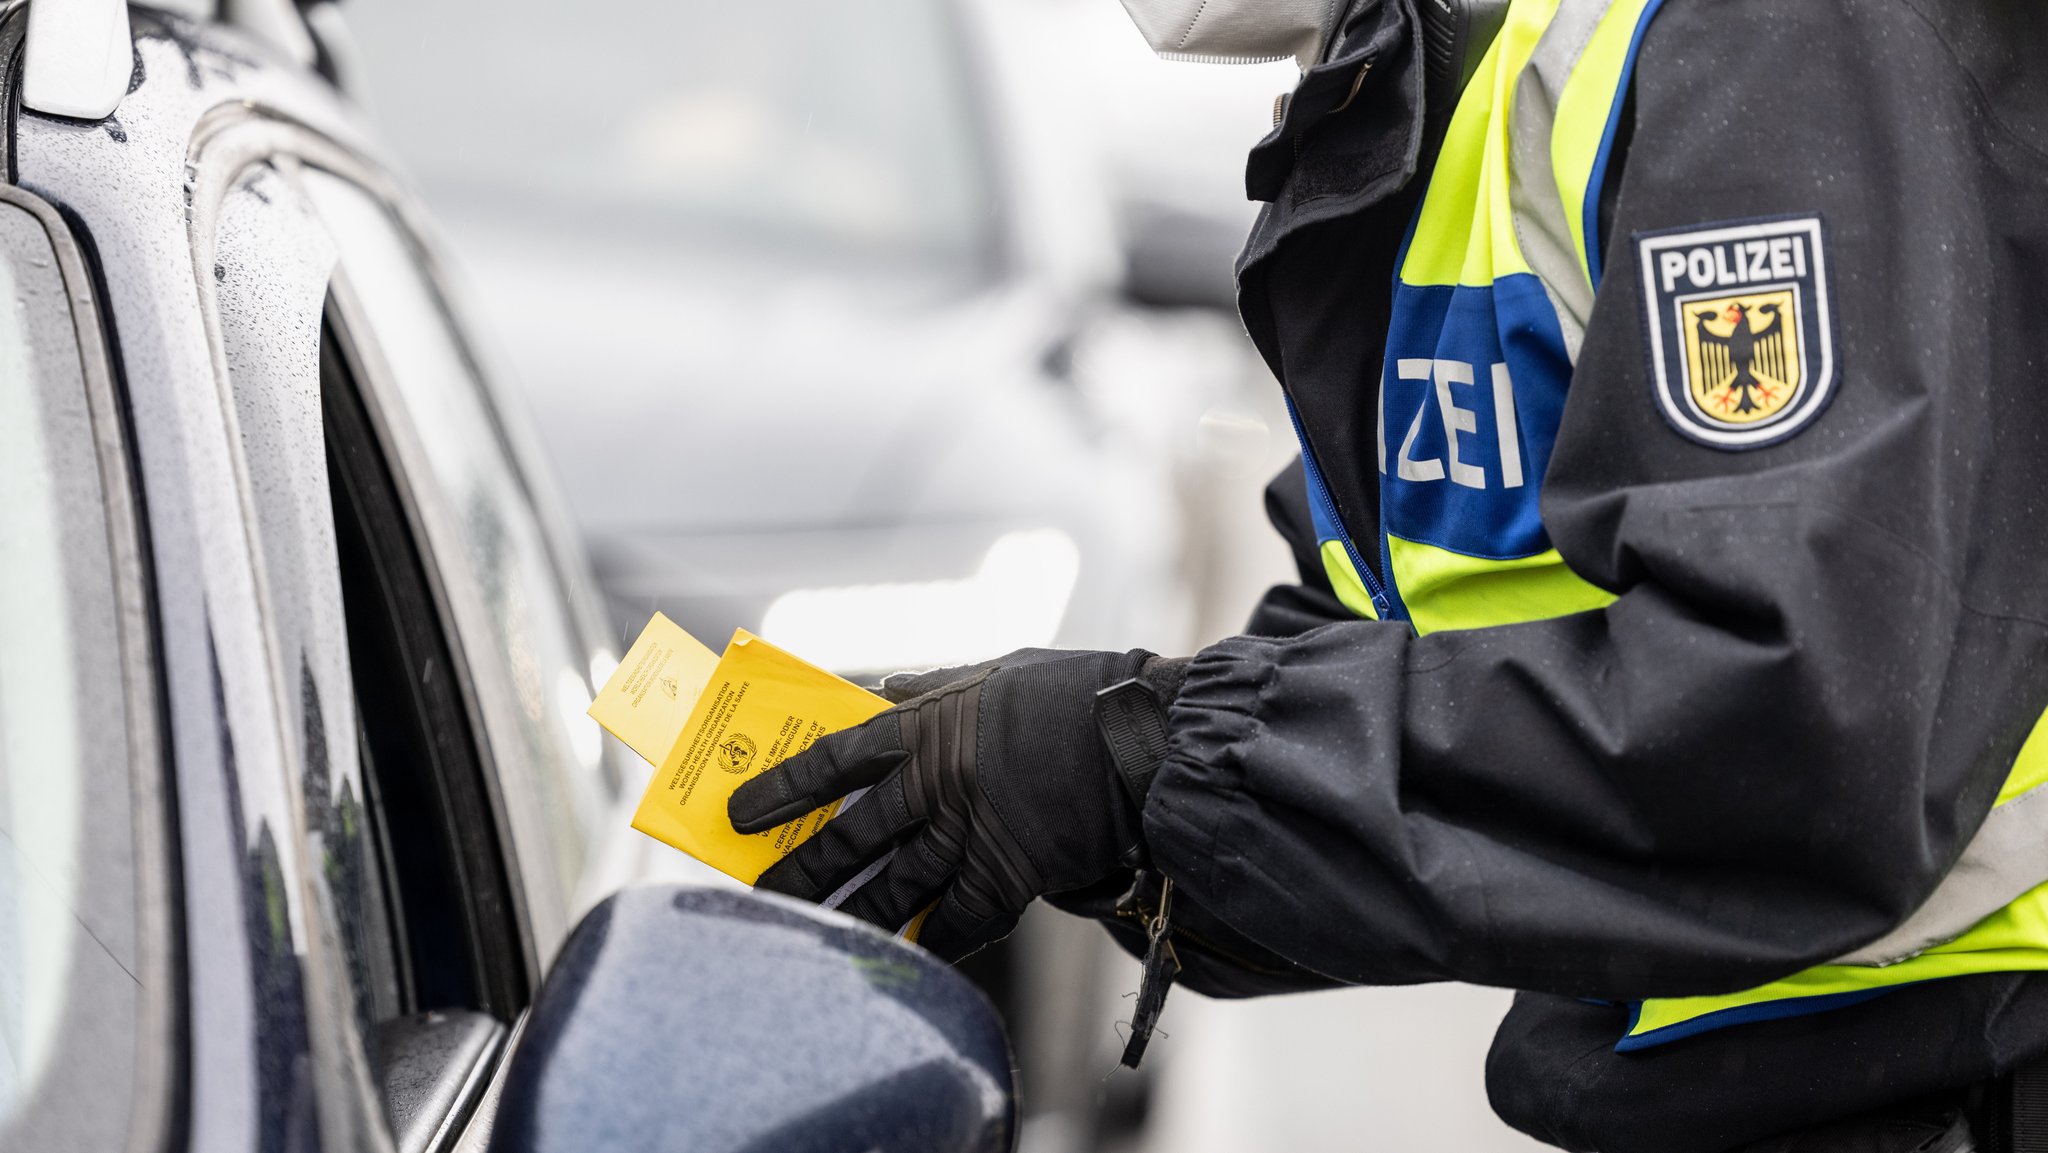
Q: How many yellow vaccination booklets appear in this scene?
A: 2